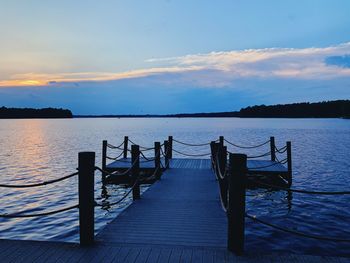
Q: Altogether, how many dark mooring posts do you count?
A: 14